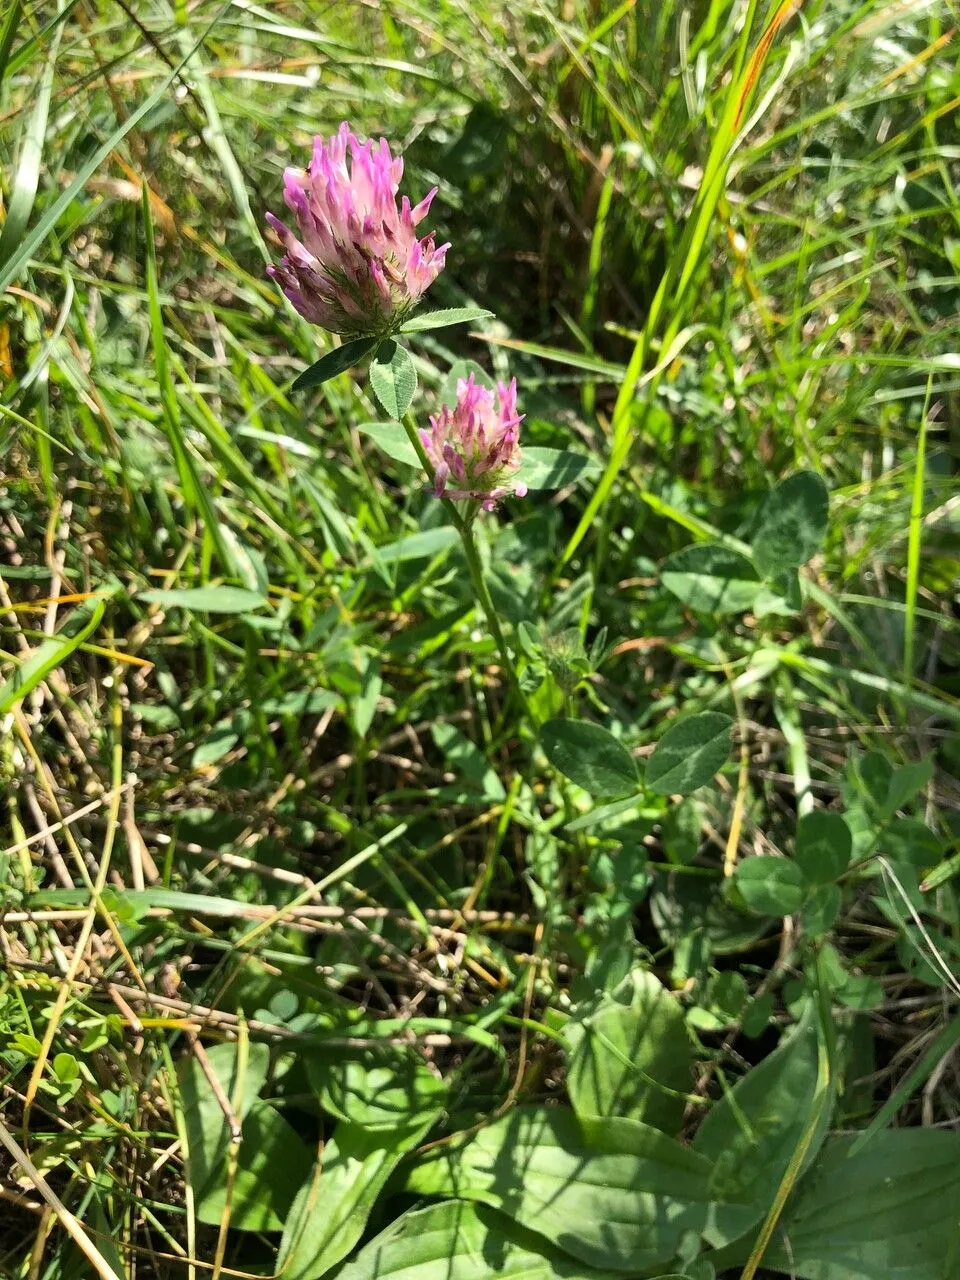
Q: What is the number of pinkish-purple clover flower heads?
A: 2